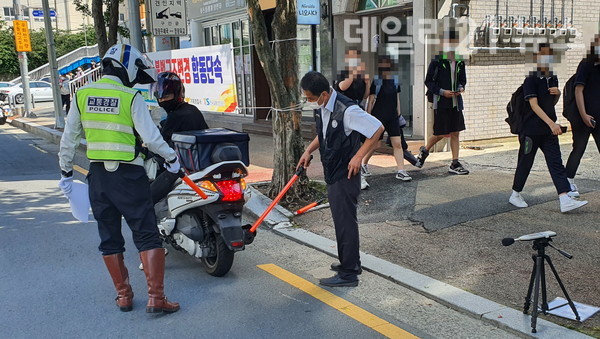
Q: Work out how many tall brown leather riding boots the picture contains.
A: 2